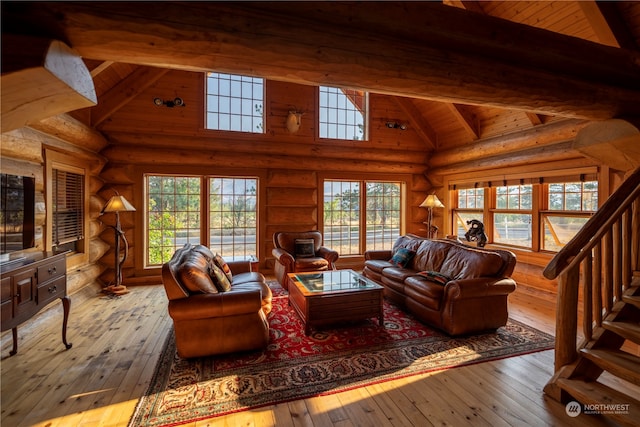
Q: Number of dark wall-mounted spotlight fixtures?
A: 2